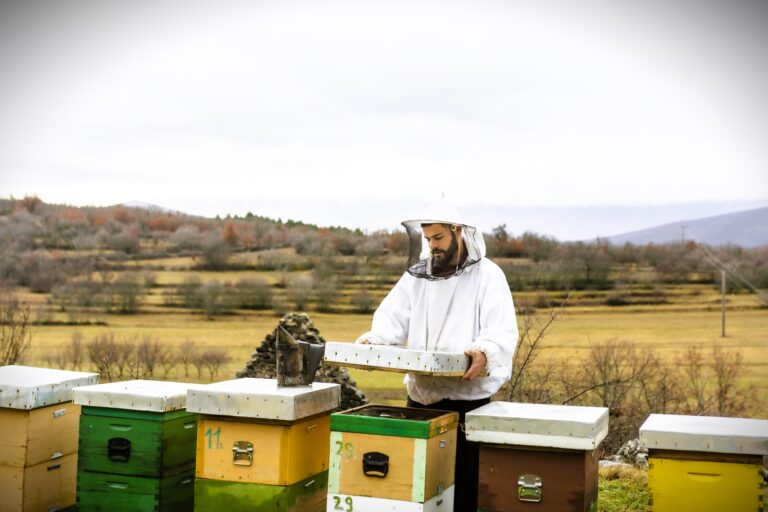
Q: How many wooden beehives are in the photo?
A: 6